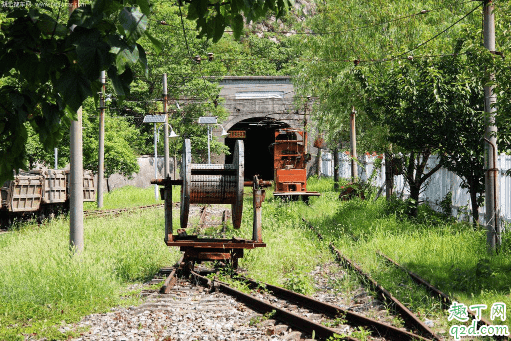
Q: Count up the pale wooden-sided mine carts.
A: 3